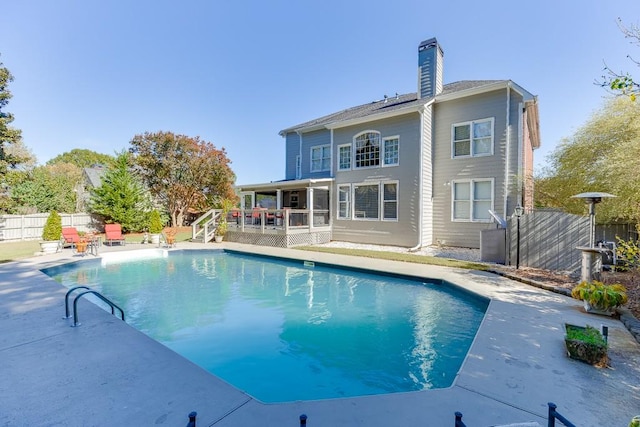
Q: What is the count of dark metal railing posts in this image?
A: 4